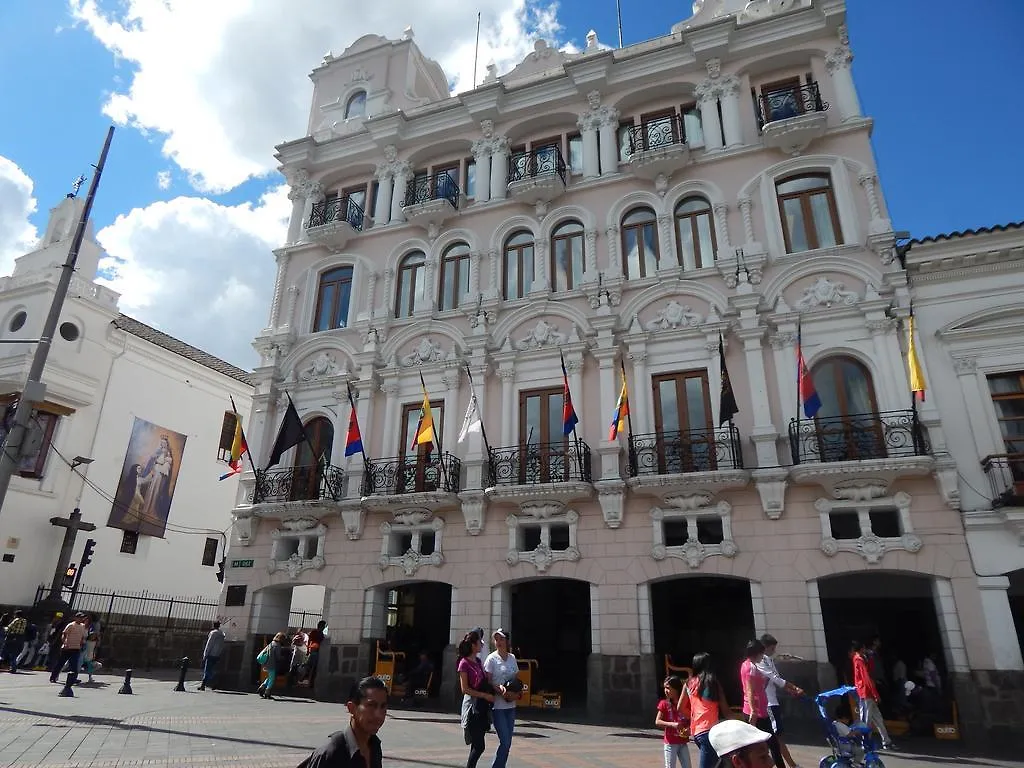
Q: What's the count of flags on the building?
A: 10